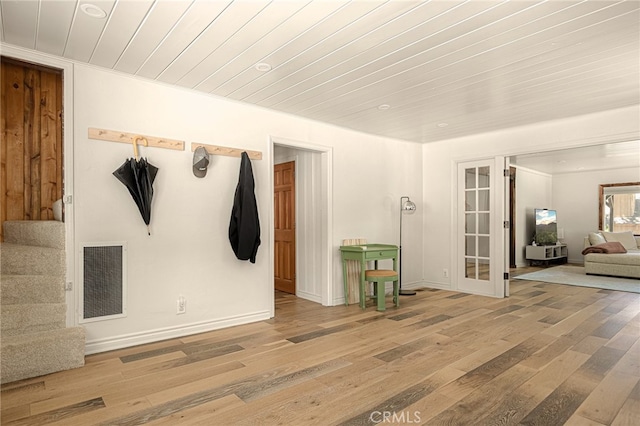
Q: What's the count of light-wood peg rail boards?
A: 2